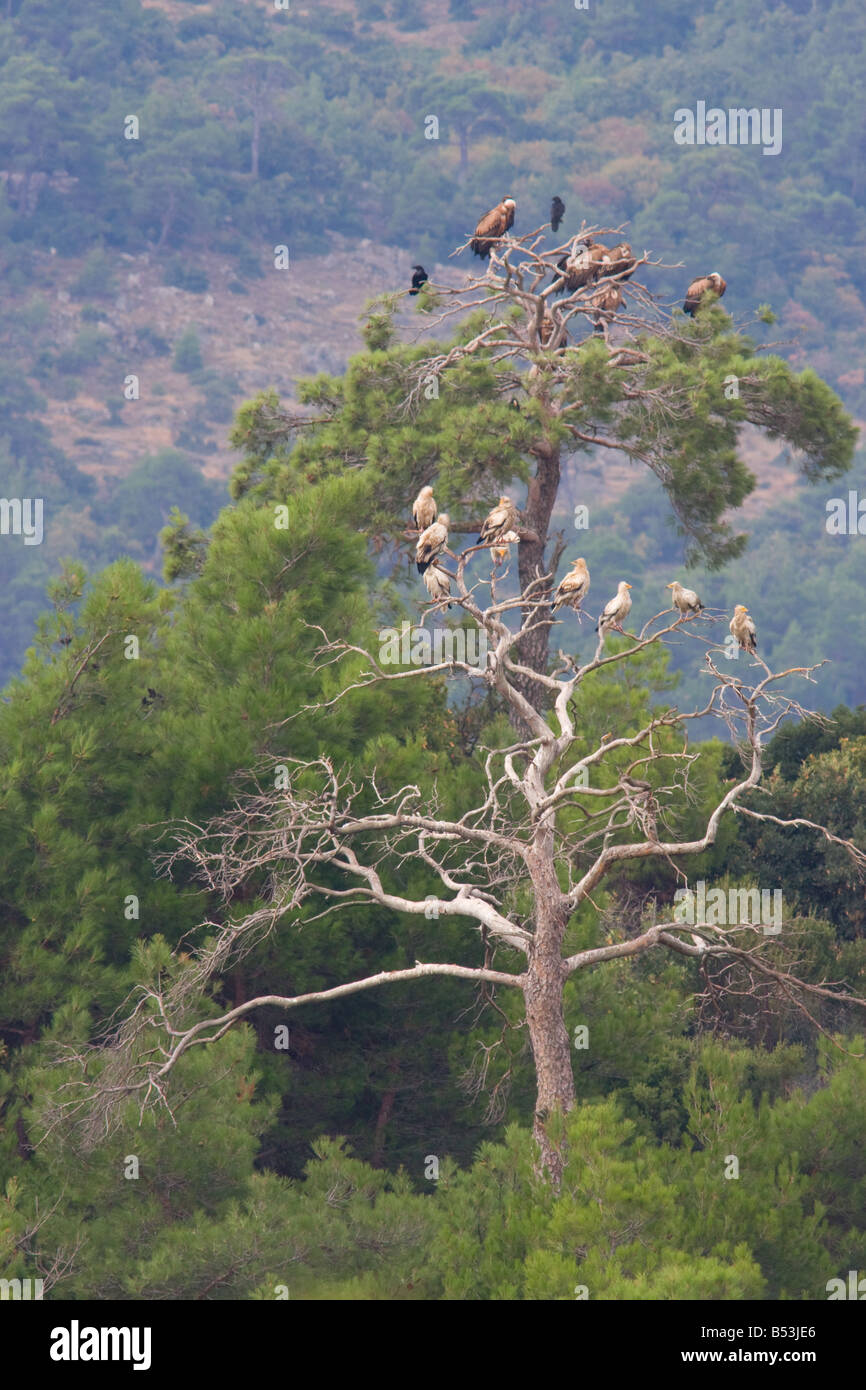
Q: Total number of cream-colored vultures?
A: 9